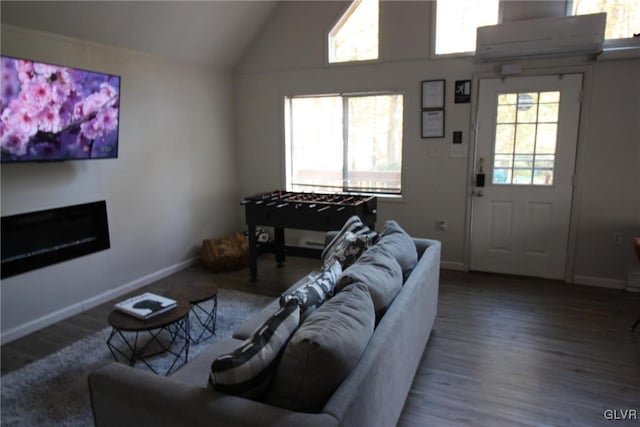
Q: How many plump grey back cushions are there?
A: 3